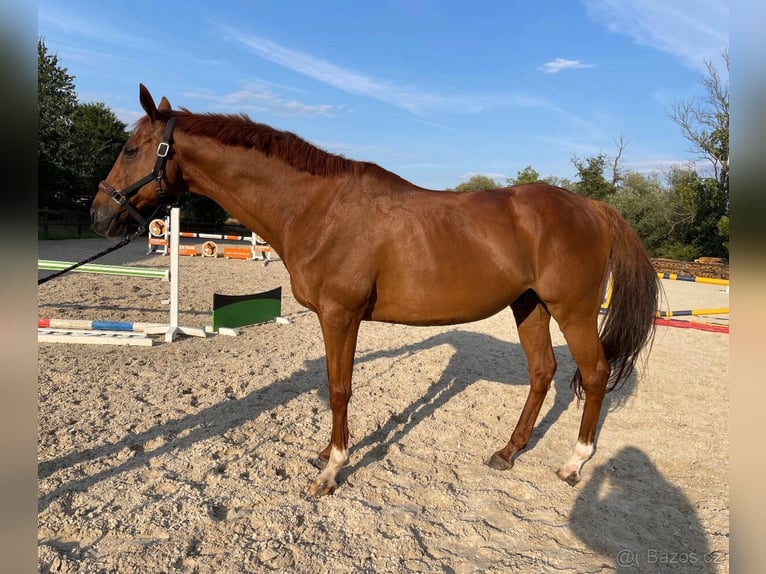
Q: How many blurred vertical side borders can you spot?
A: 2